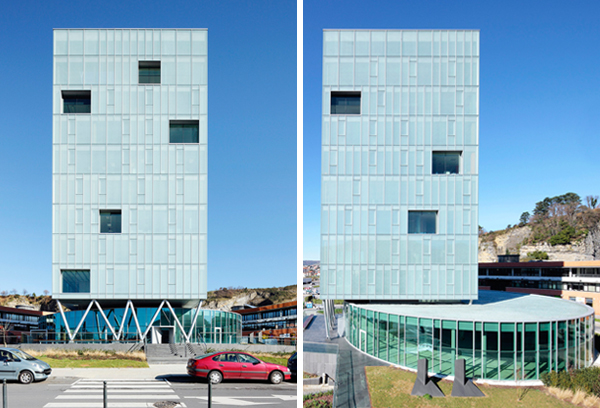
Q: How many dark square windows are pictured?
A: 8